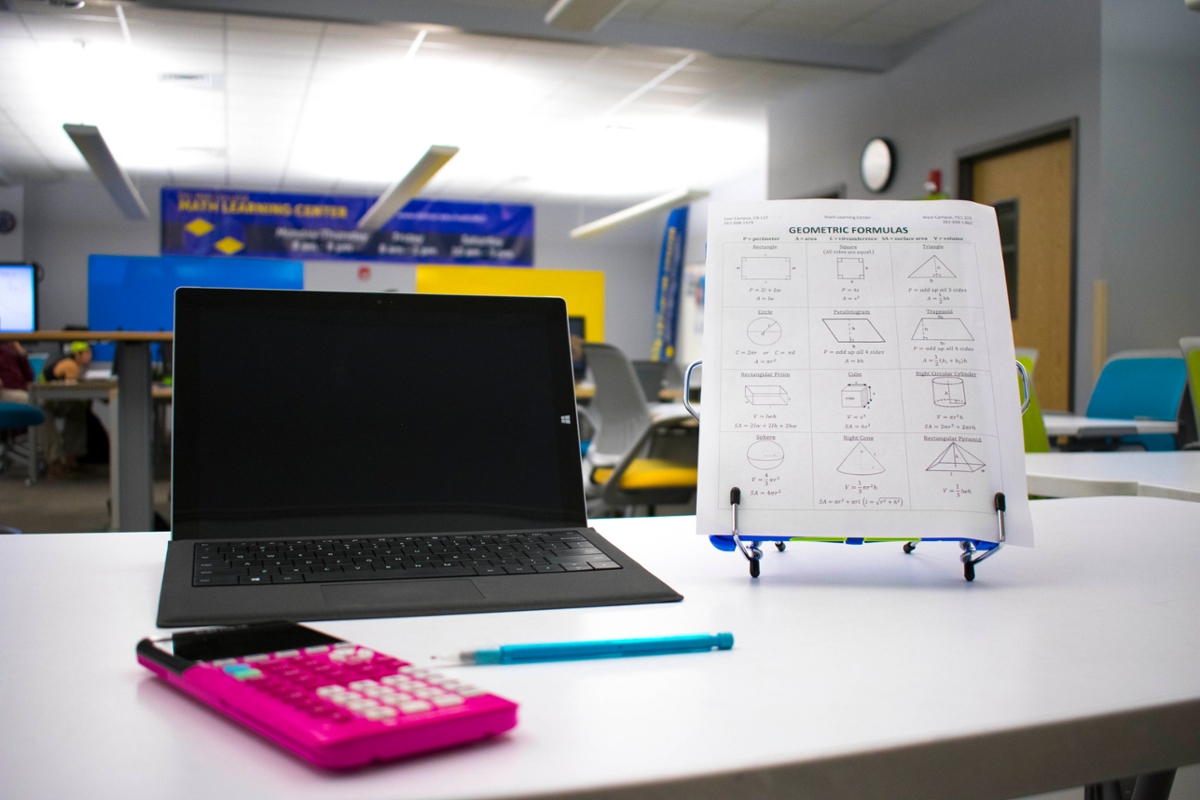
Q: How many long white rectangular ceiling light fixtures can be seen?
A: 4